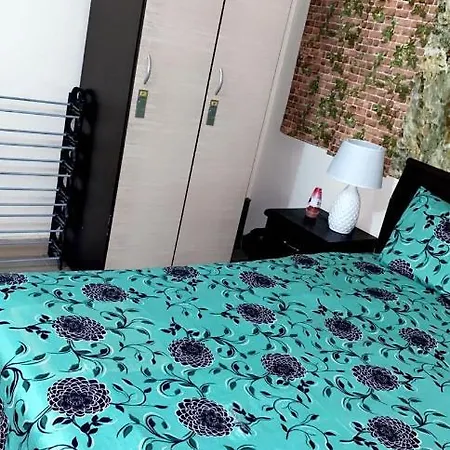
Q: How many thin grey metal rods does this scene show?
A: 12